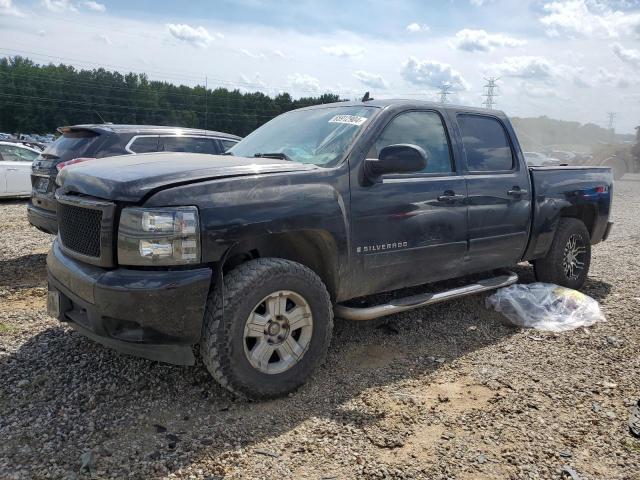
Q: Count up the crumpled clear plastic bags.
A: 1